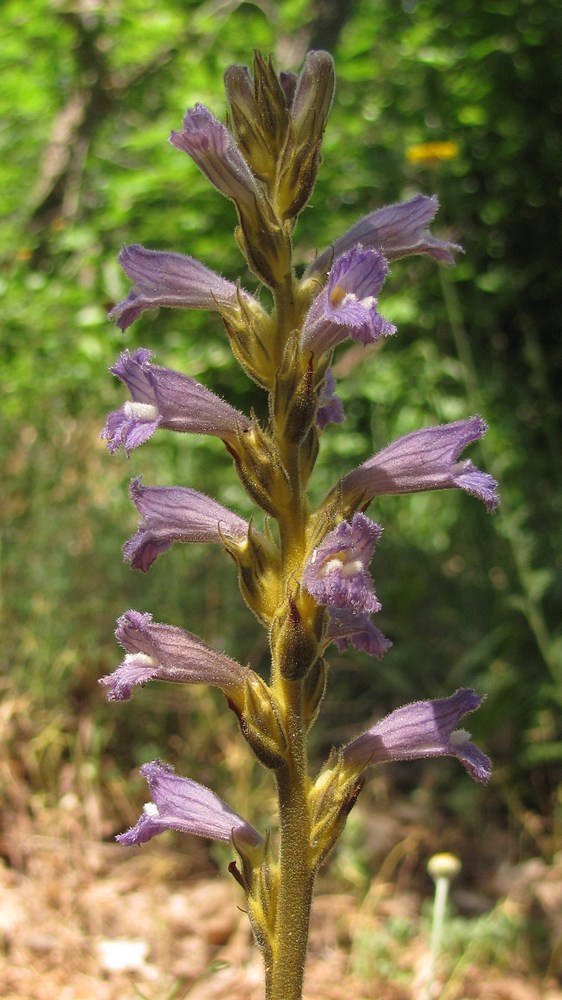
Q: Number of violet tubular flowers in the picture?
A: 13